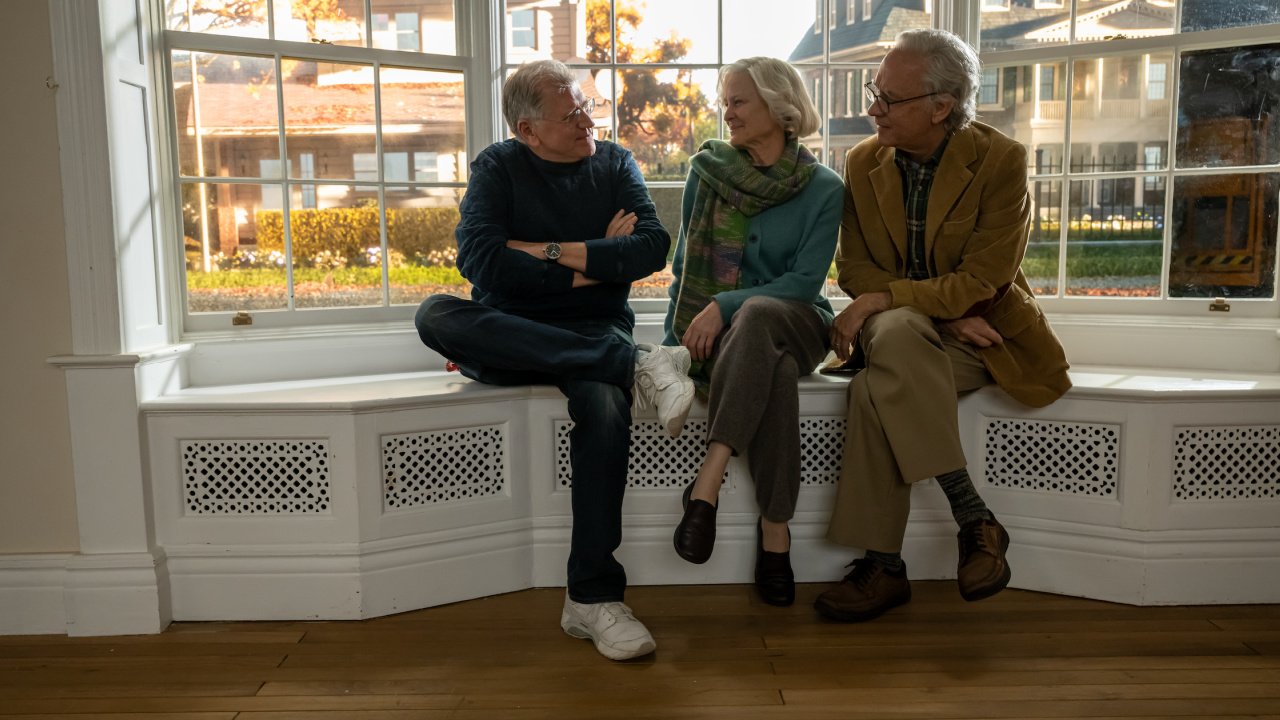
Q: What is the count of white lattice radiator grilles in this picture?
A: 6